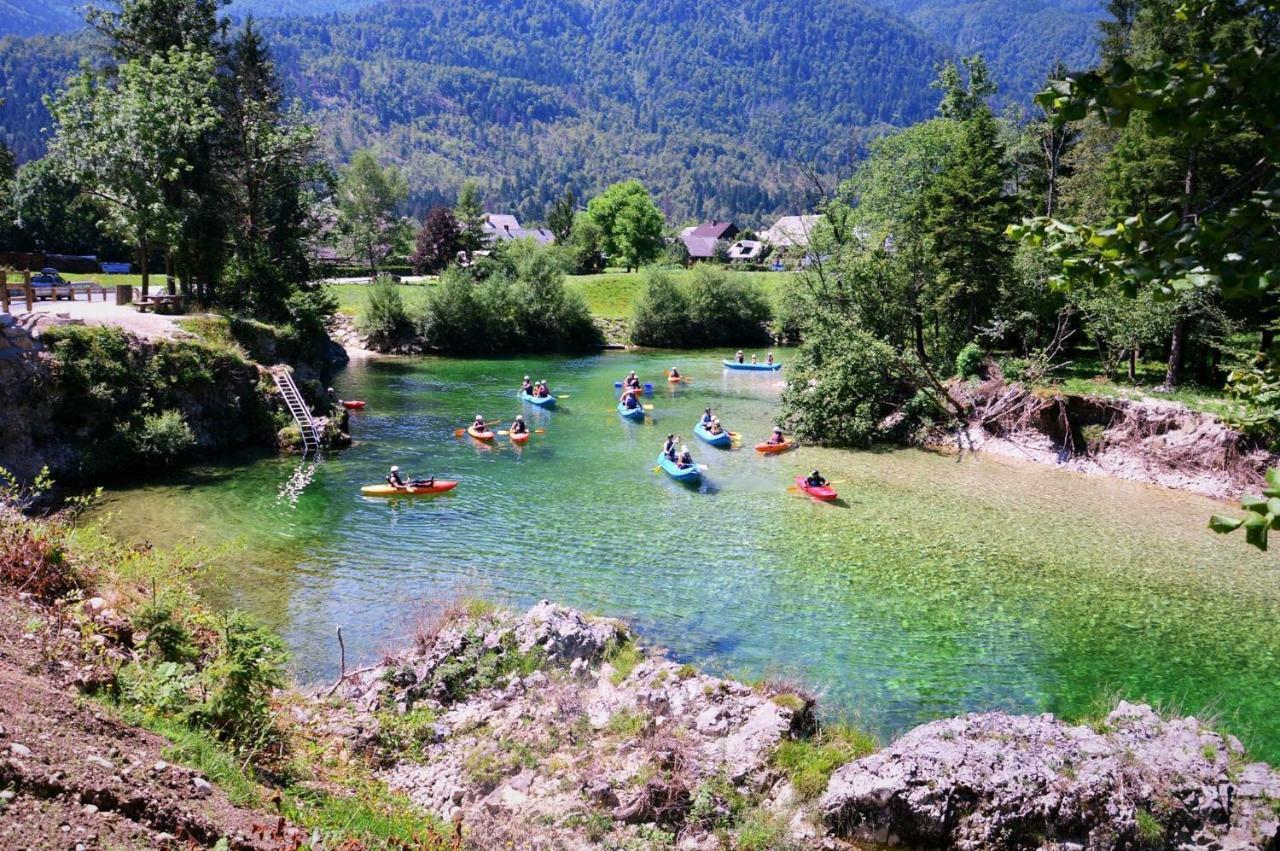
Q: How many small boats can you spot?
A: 13